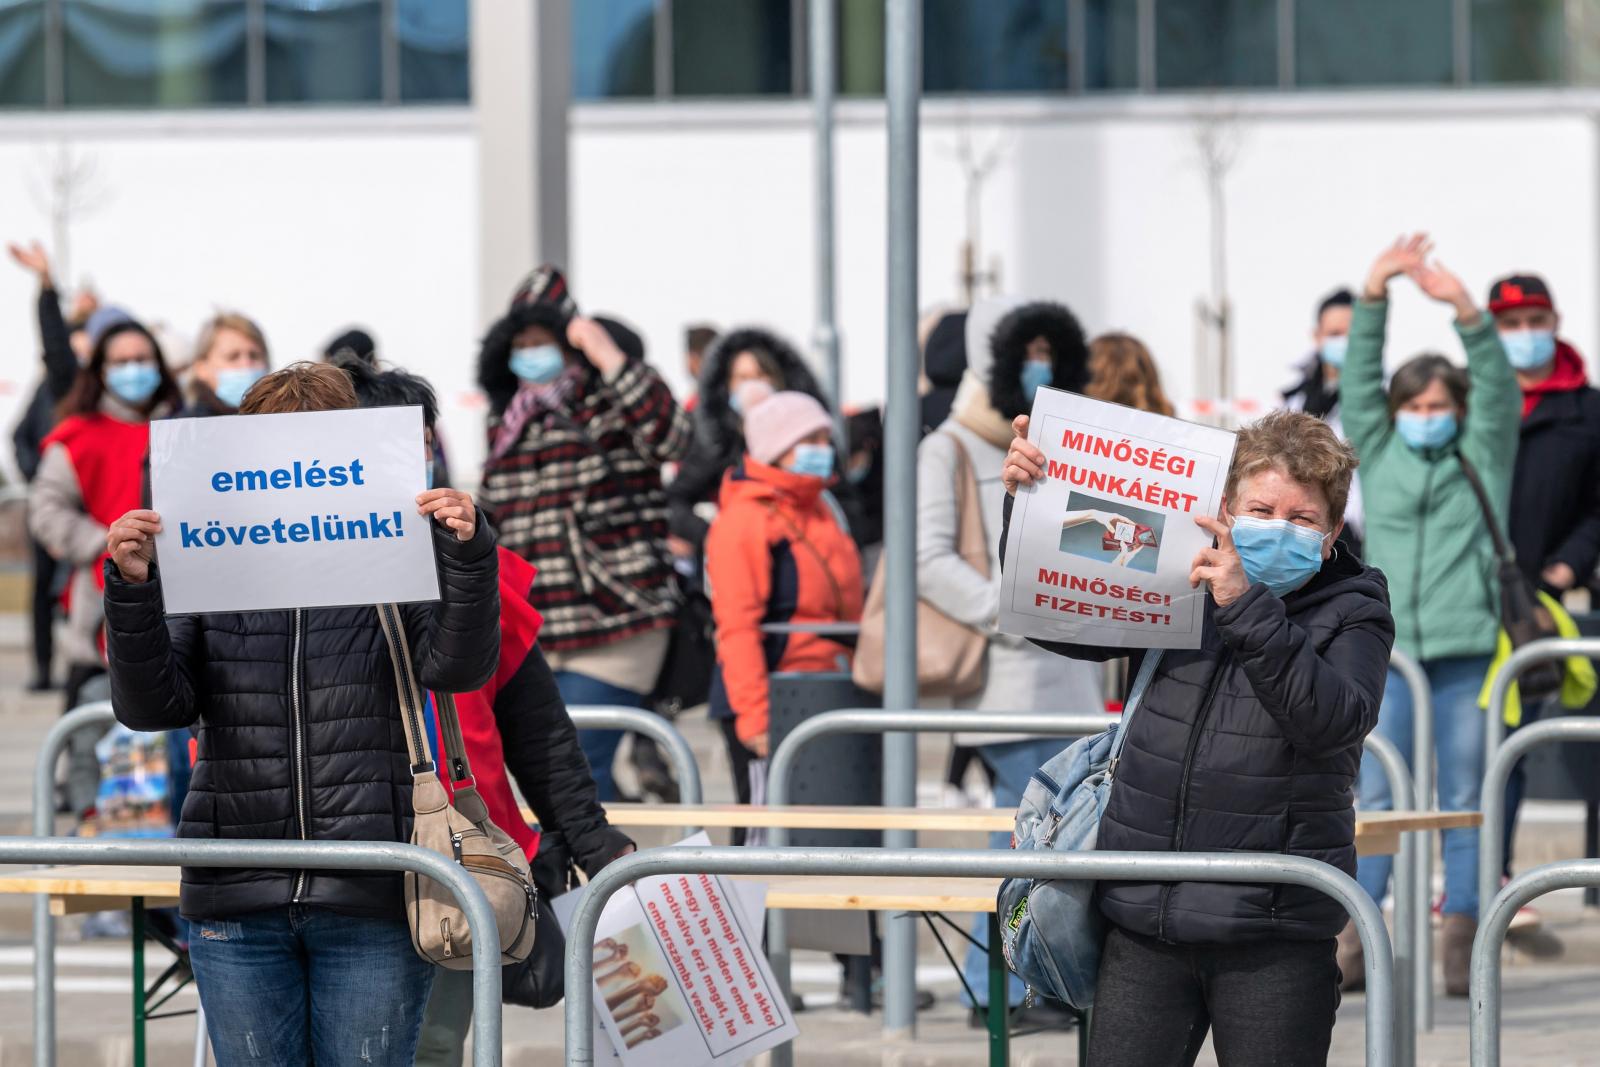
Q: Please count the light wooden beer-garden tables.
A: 2